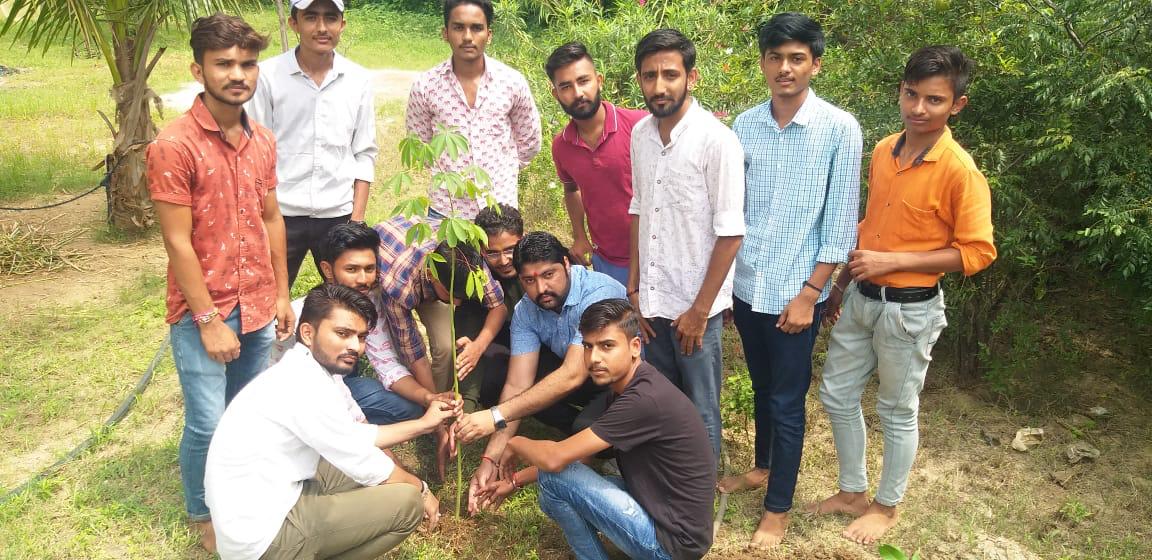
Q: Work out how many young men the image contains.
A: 13